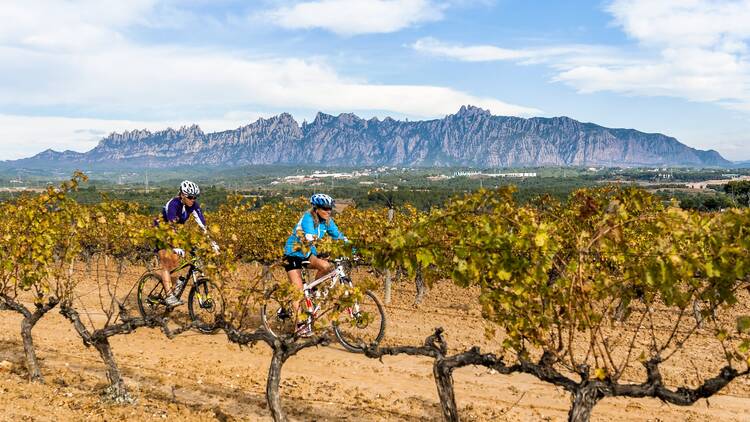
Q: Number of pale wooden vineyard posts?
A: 1